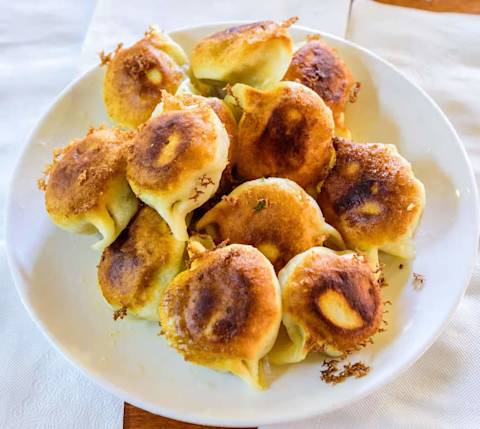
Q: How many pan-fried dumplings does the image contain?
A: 12